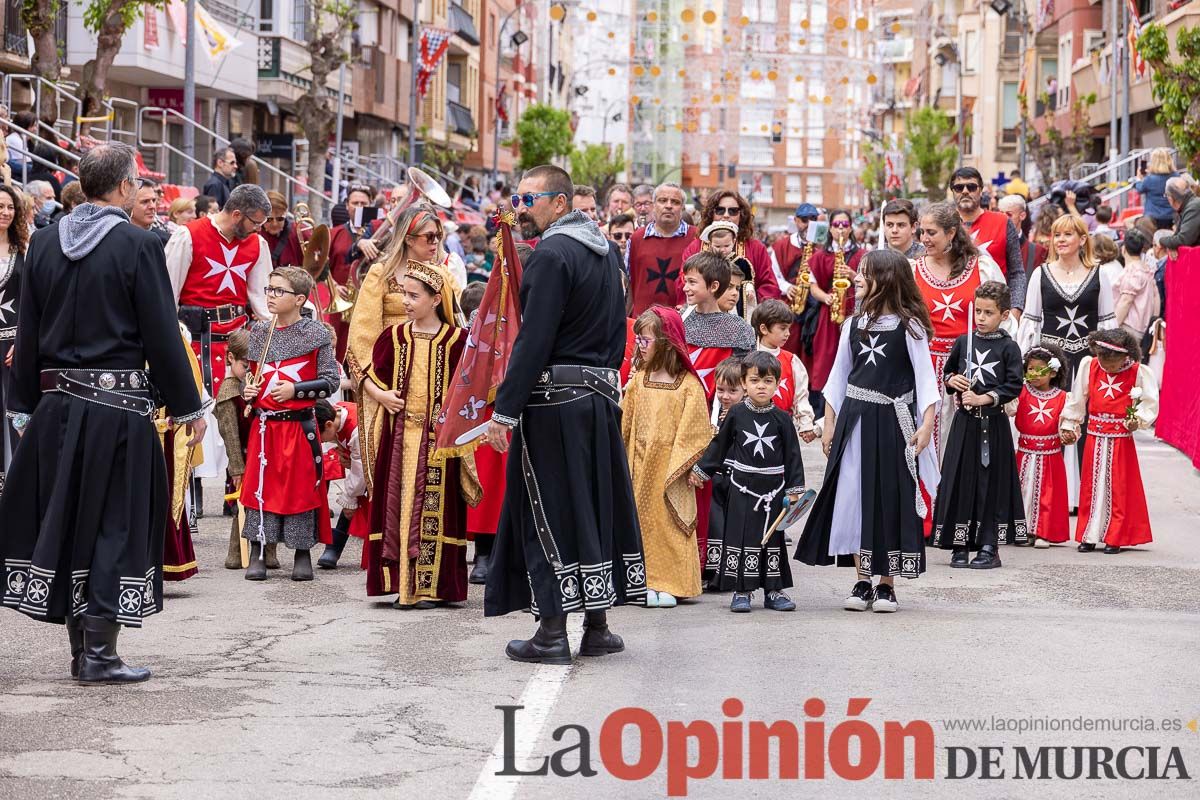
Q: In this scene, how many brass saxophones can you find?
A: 2